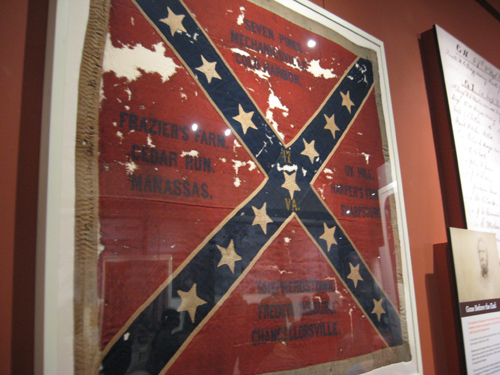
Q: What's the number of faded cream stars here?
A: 13